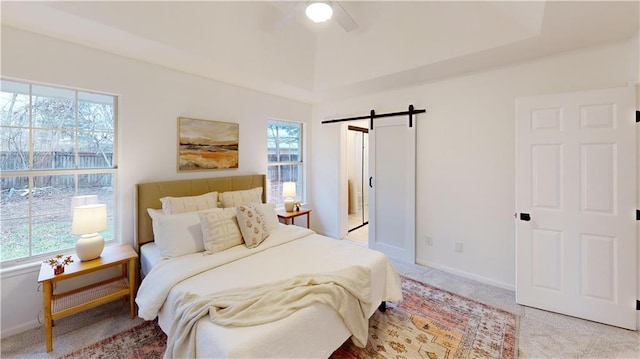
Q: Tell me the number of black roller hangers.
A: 2